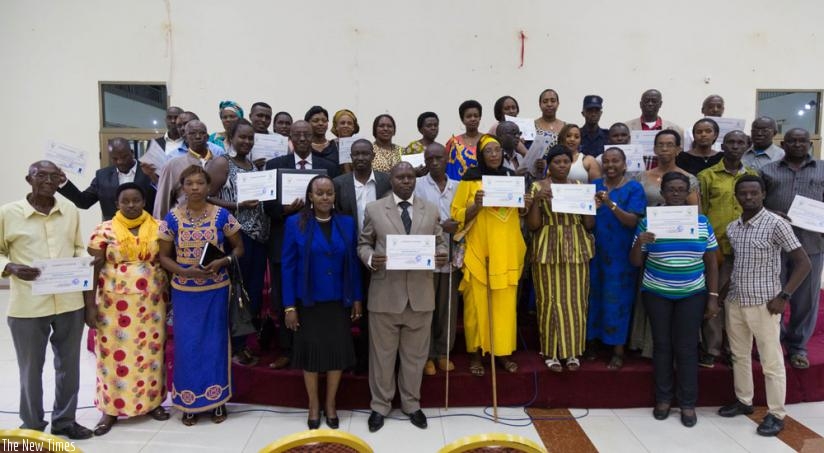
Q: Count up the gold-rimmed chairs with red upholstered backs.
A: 3